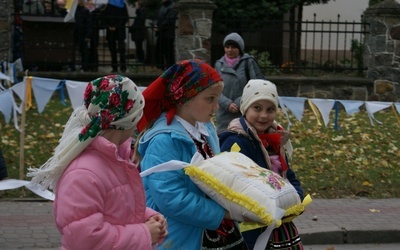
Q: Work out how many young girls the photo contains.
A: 3